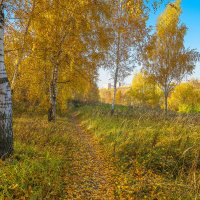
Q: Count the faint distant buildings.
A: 2